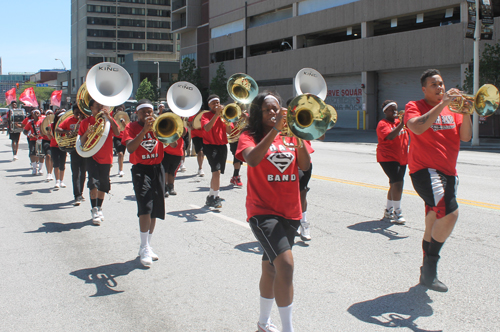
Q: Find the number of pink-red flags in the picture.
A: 3